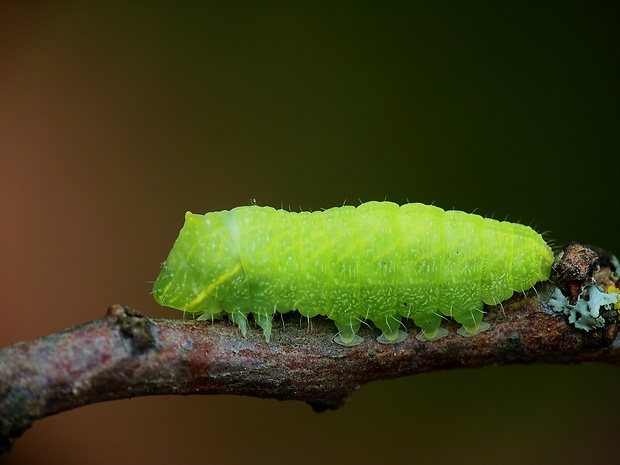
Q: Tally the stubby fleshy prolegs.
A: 4